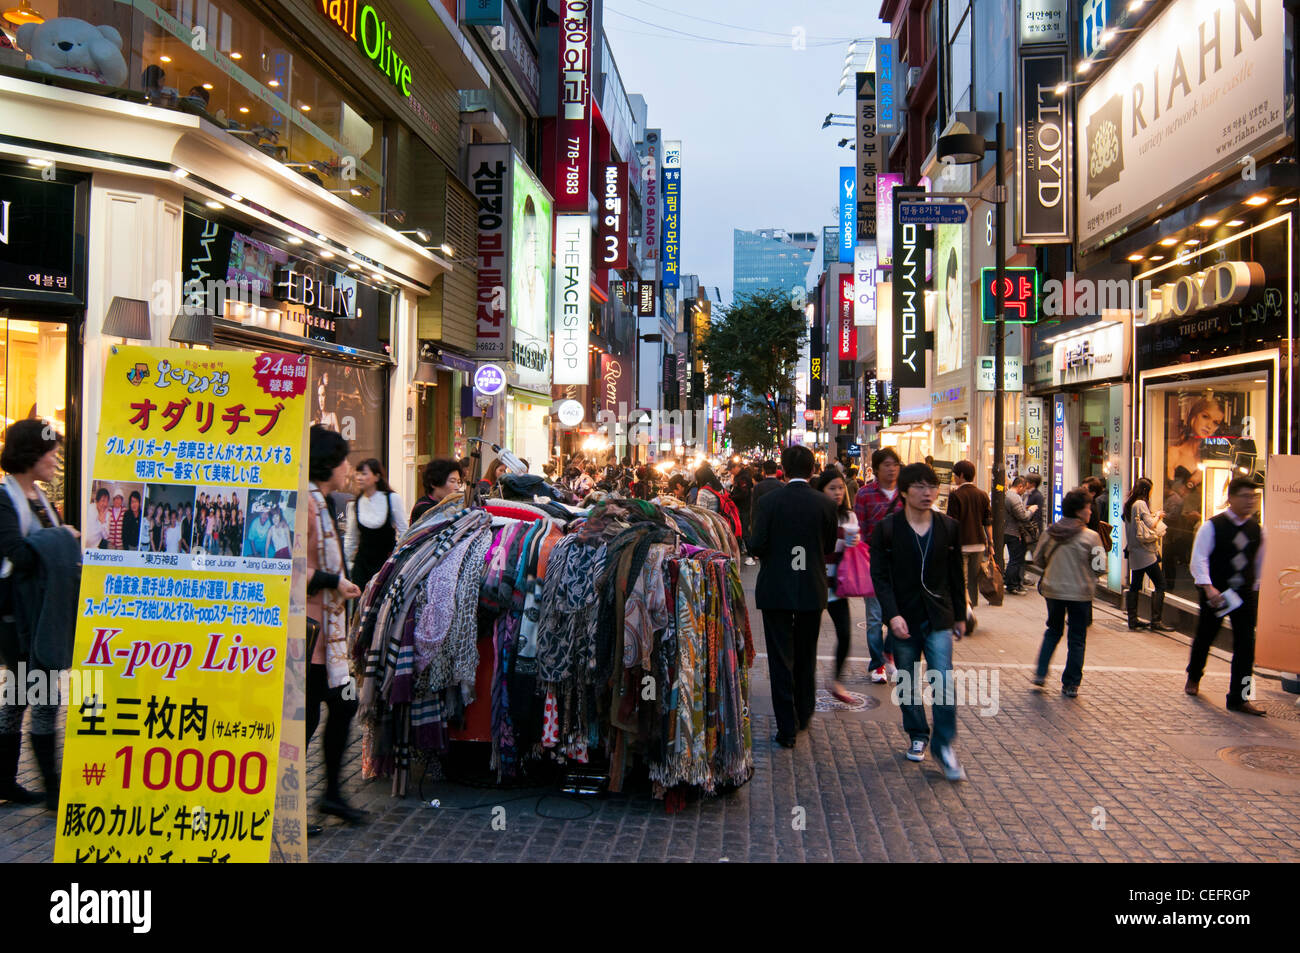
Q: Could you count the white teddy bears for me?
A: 1